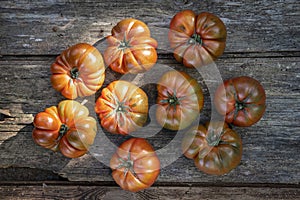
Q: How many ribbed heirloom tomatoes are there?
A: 9